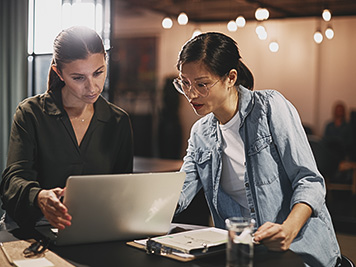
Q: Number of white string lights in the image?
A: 13